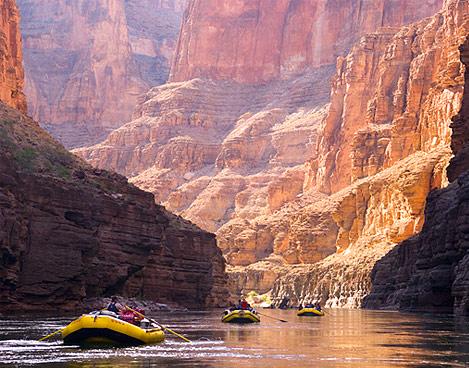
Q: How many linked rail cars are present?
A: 0